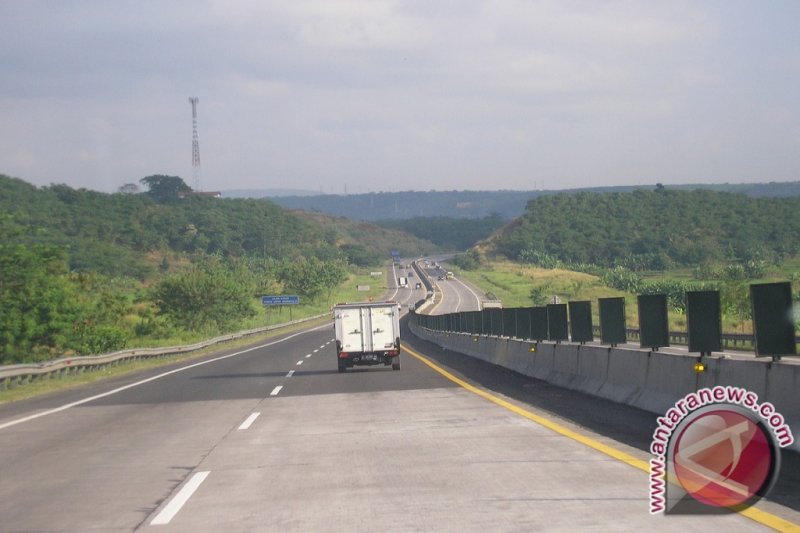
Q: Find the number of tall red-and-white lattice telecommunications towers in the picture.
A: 1